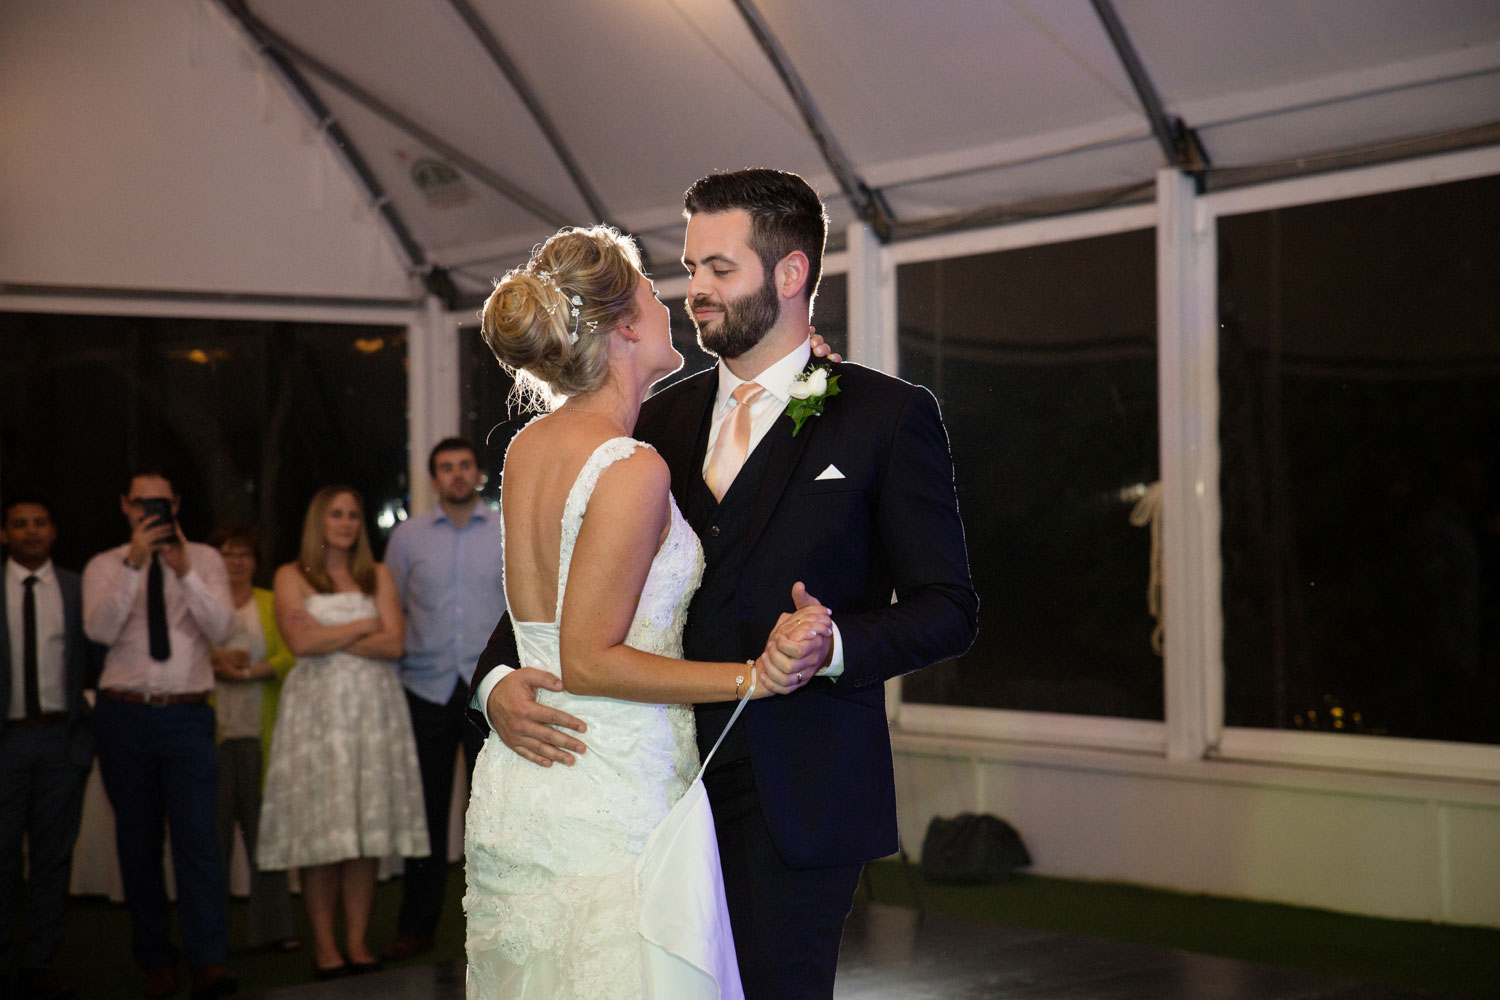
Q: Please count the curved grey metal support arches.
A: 4